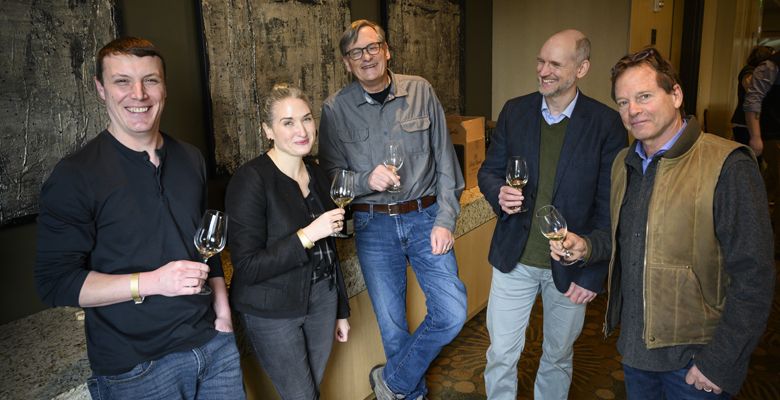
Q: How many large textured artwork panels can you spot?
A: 3